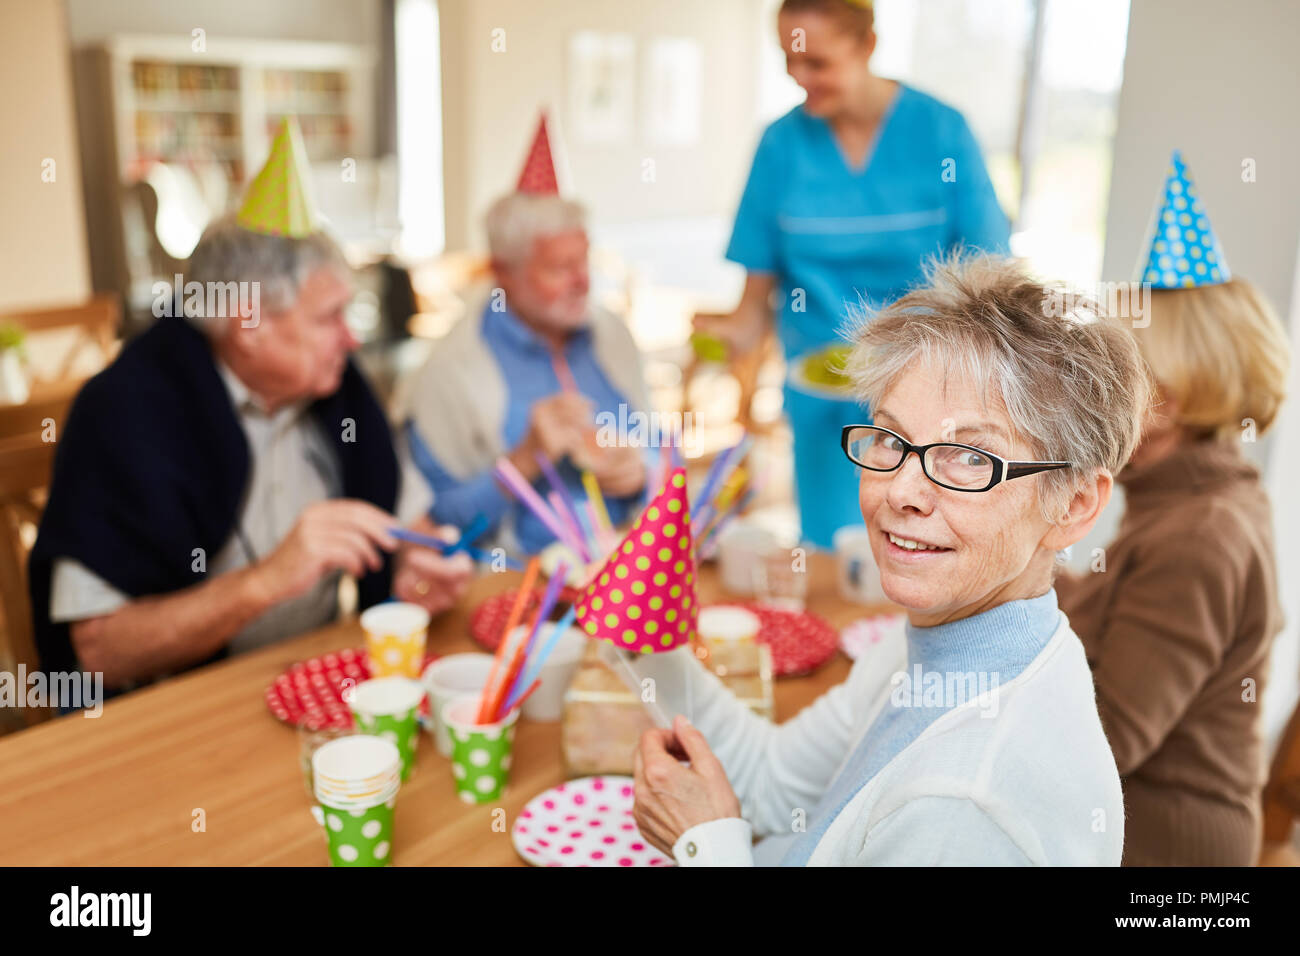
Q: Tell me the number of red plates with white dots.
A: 3